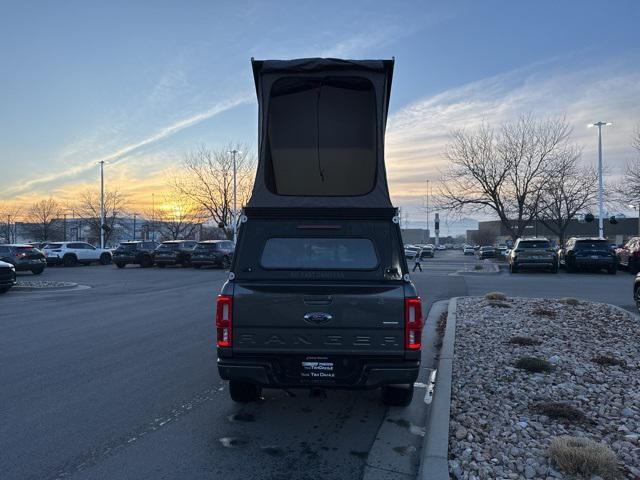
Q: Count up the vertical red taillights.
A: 2